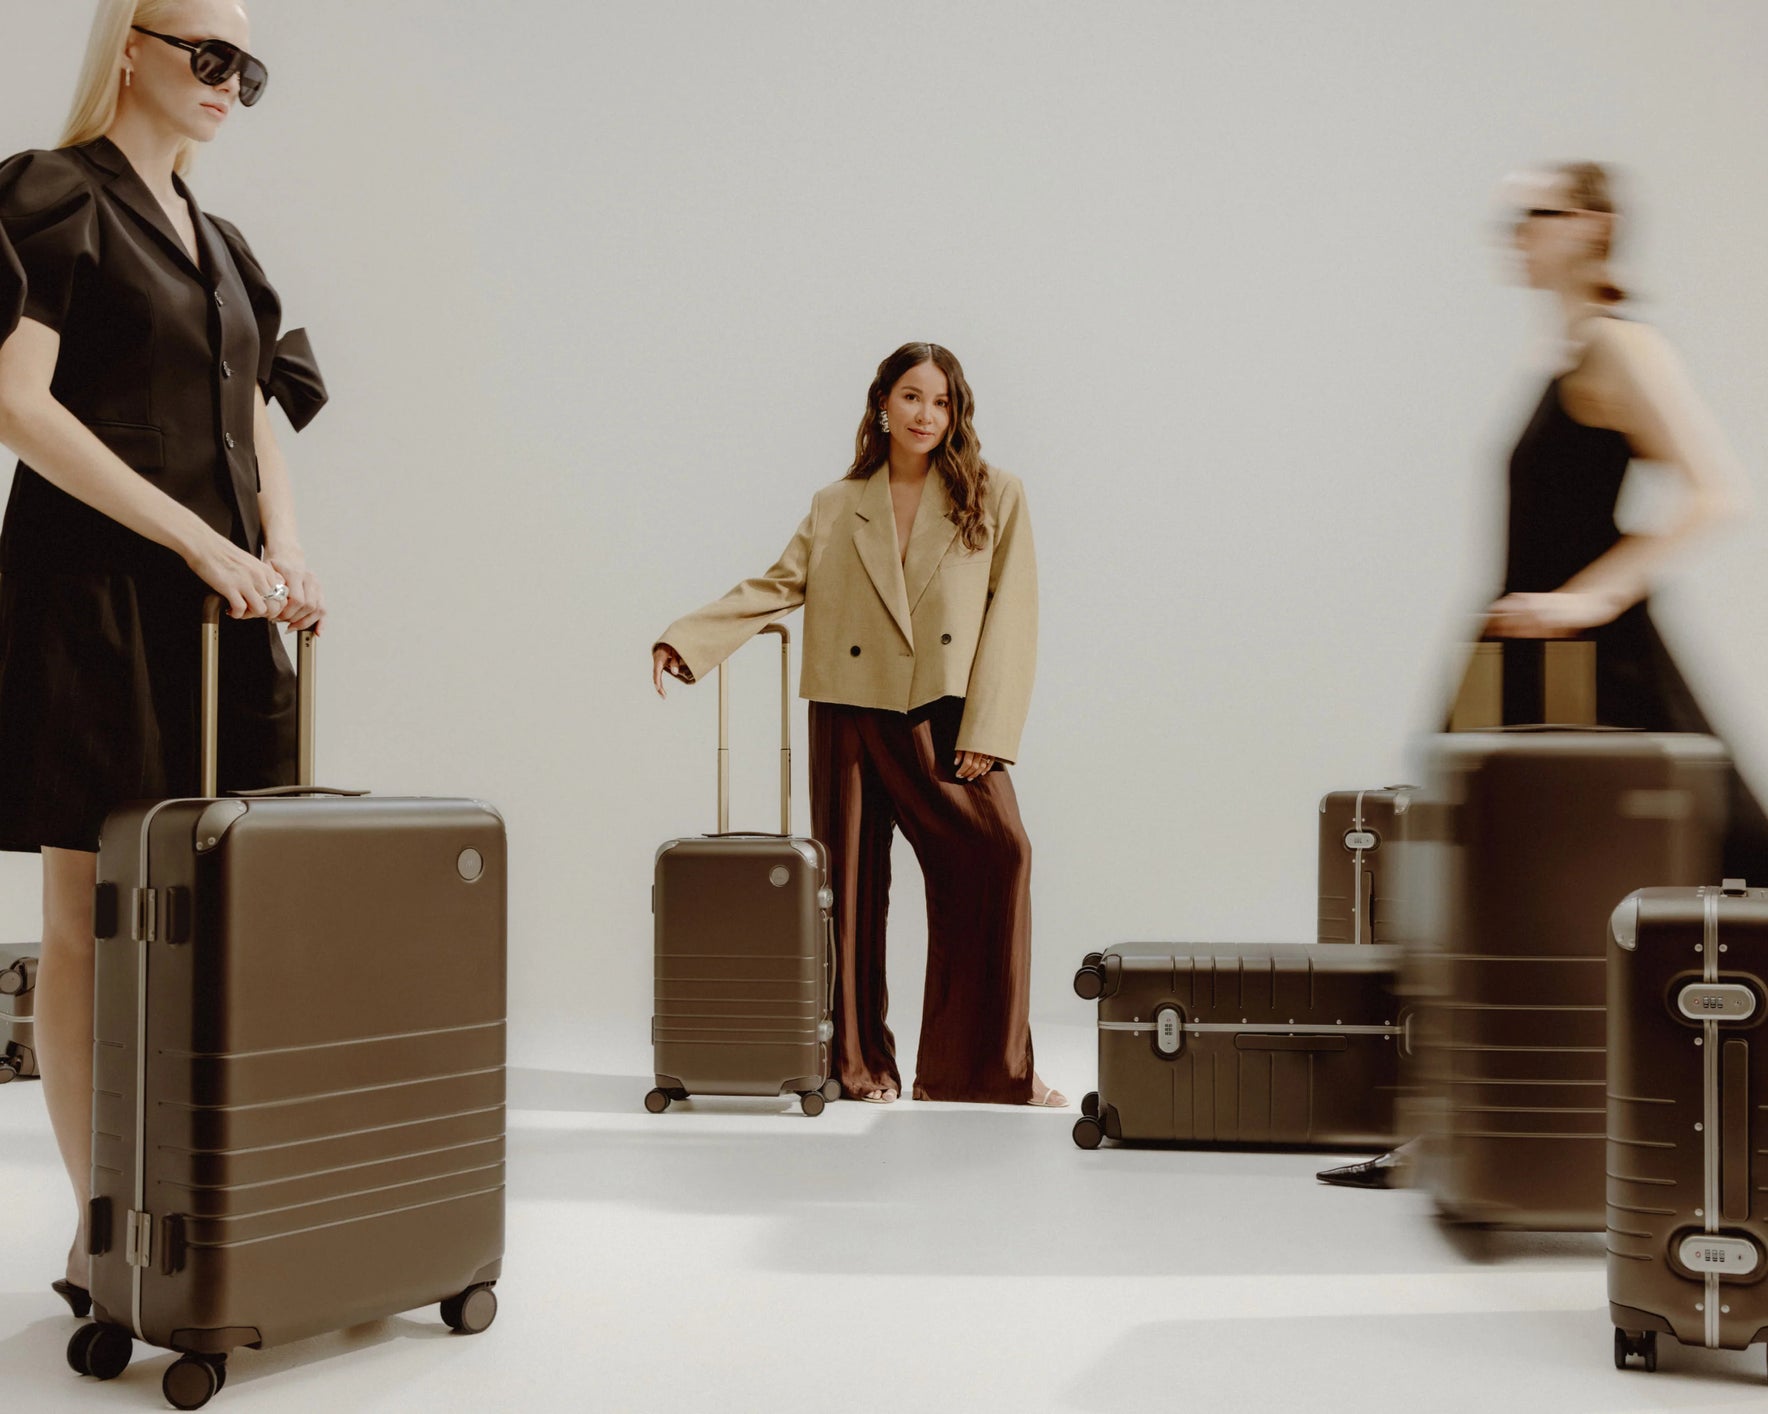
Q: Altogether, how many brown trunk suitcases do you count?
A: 7